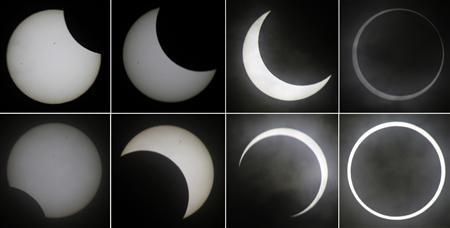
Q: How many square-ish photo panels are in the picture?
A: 8